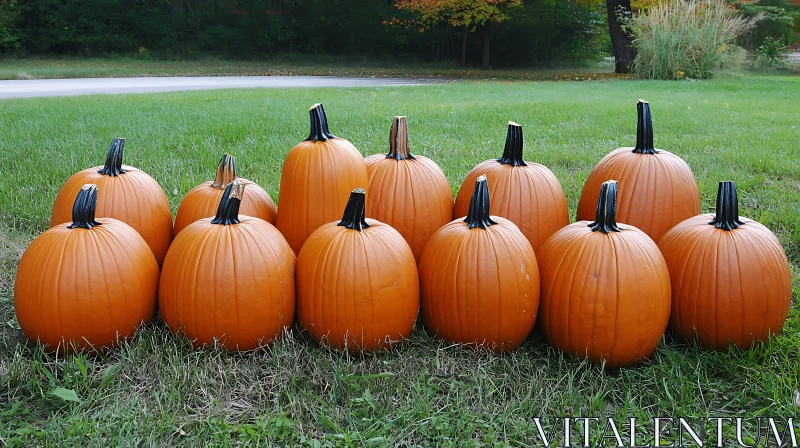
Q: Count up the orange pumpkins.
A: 12